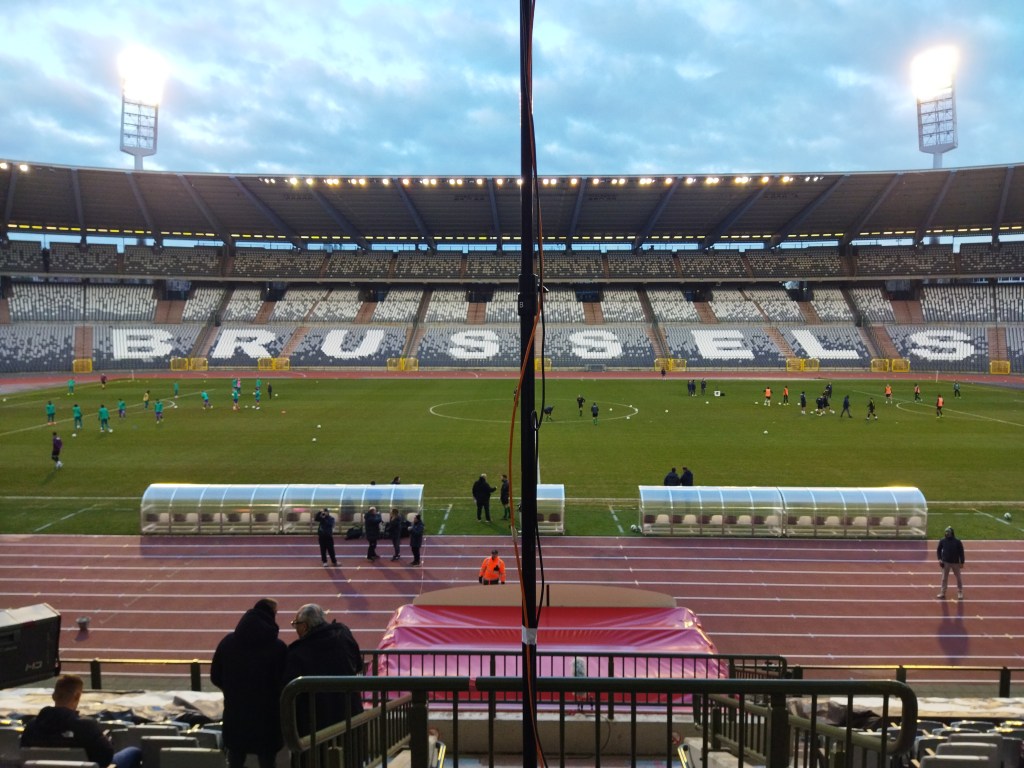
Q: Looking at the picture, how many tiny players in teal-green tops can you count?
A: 12